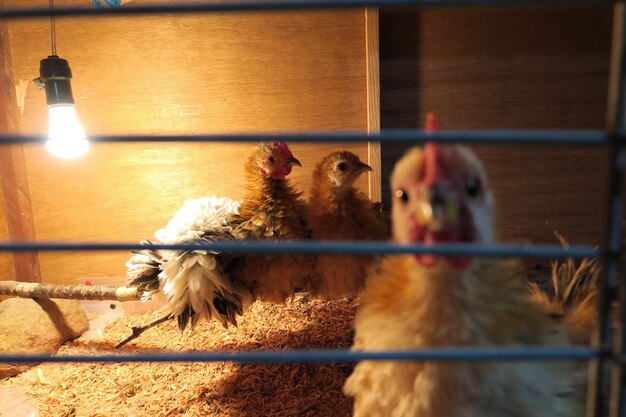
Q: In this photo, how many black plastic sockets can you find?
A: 1